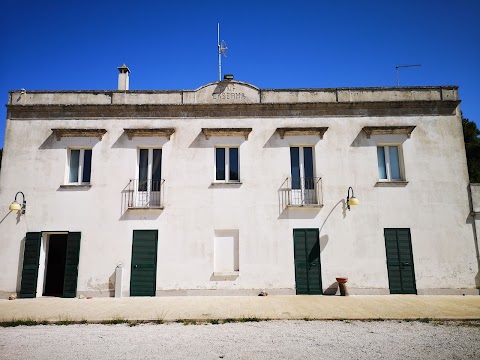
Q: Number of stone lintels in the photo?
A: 5